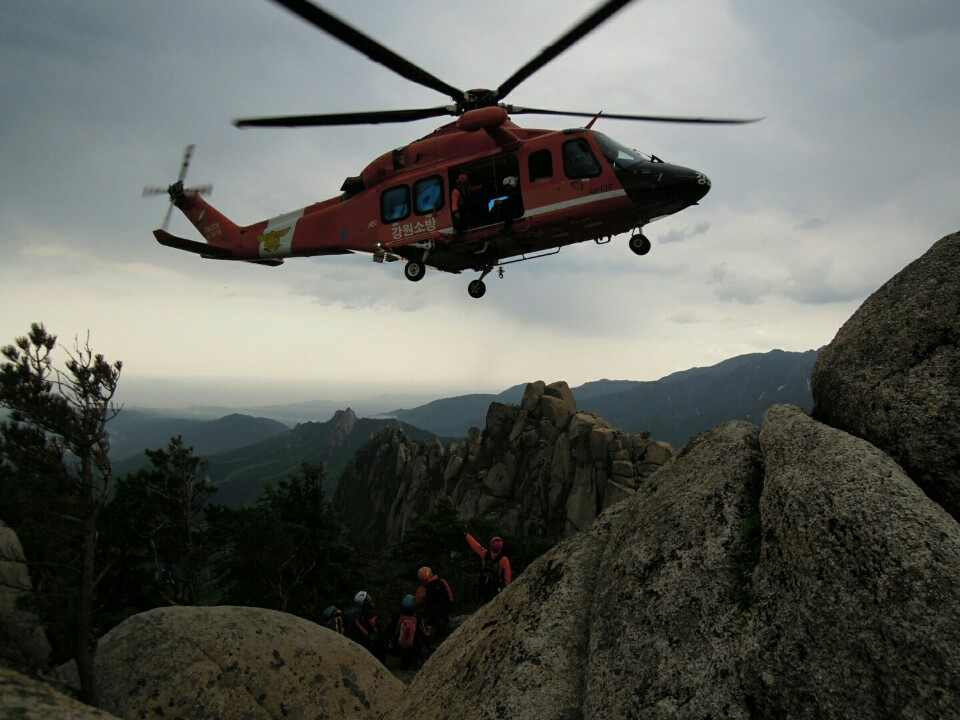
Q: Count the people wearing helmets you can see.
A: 7